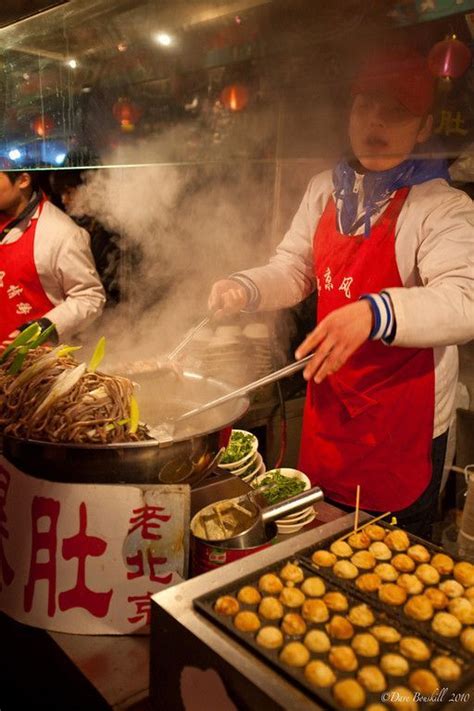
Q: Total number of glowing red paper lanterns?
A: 4